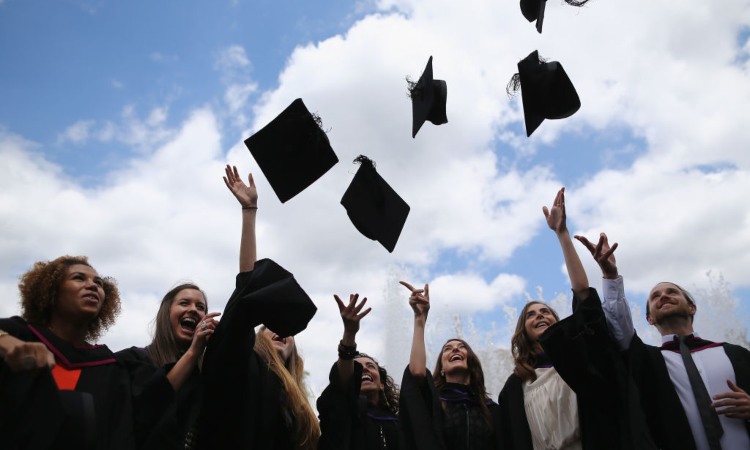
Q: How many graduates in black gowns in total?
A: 7